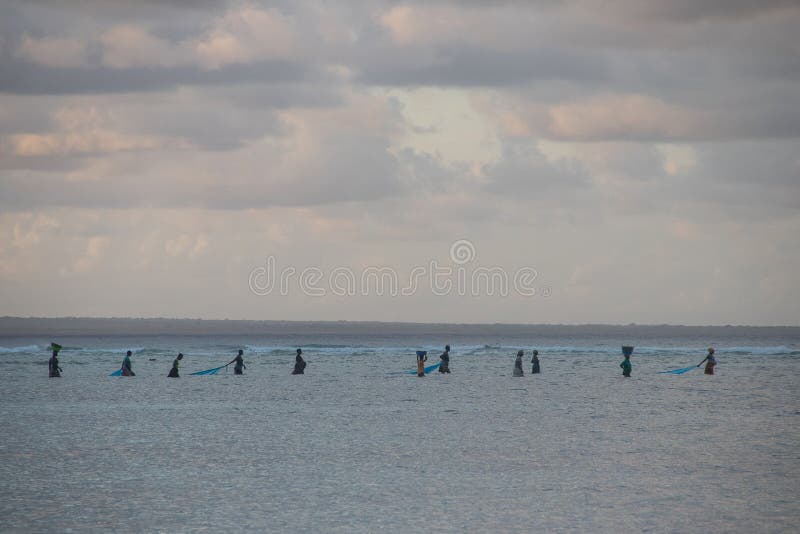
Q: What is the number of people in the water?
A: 11